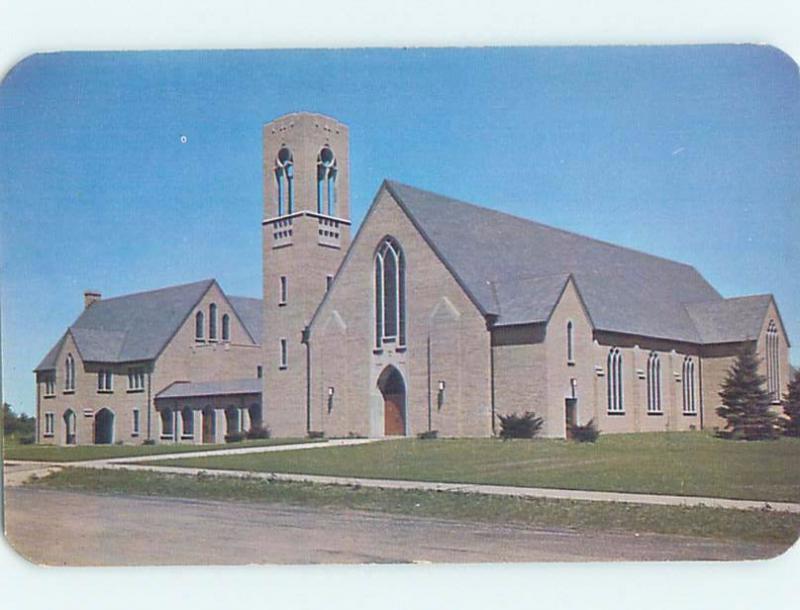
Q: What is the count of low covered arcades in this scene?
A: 1